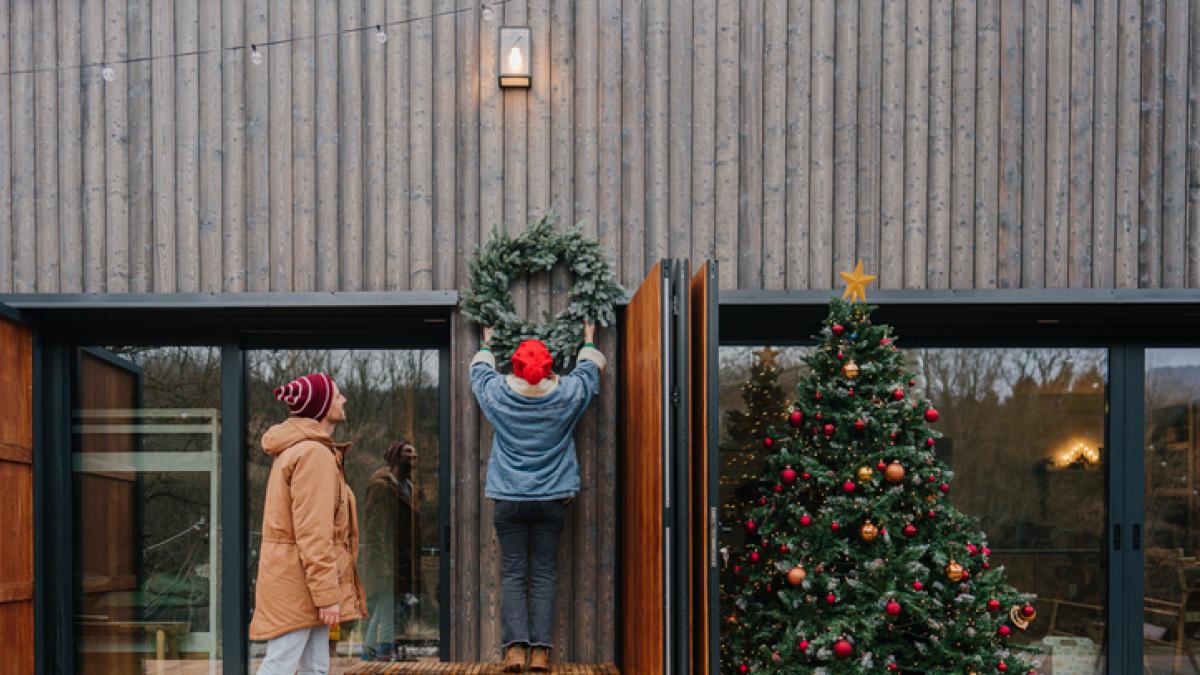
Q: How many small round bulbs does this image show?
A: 4